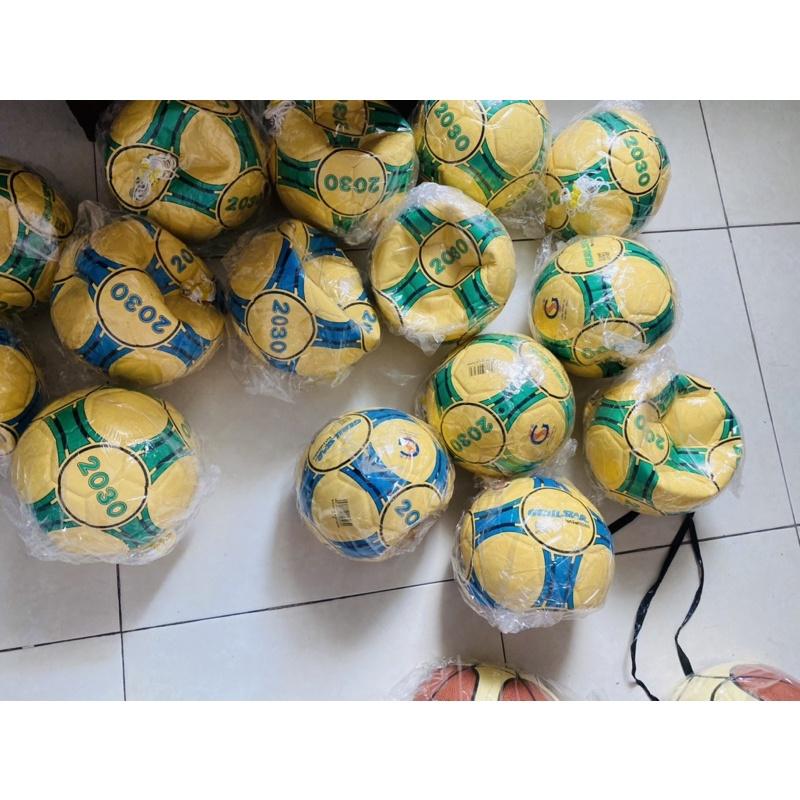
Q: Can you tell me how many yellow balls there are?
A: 15